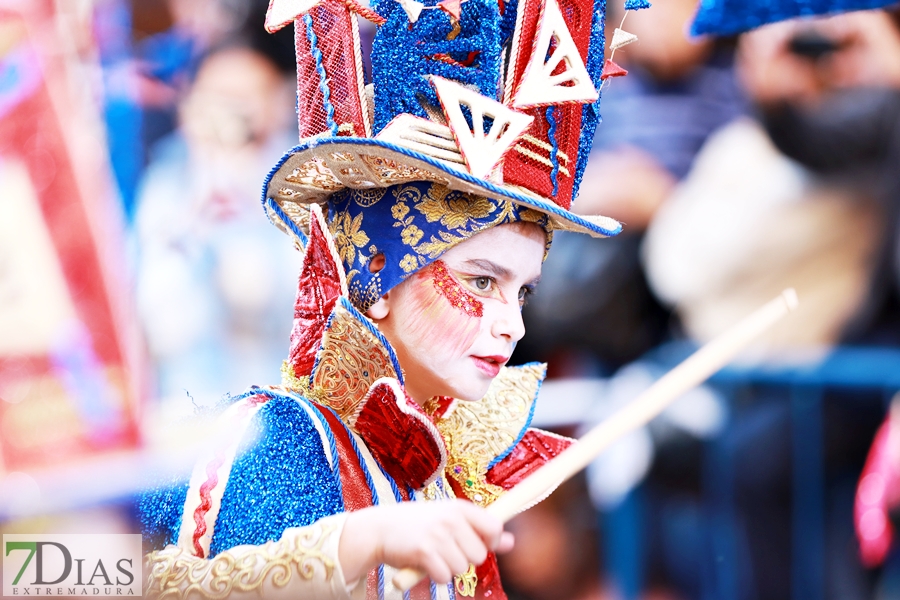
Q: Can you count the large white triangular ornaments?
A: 2